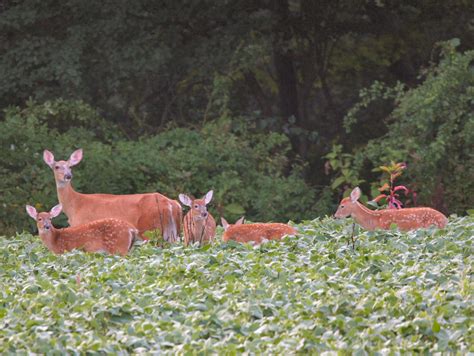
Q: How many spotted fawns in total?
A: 4